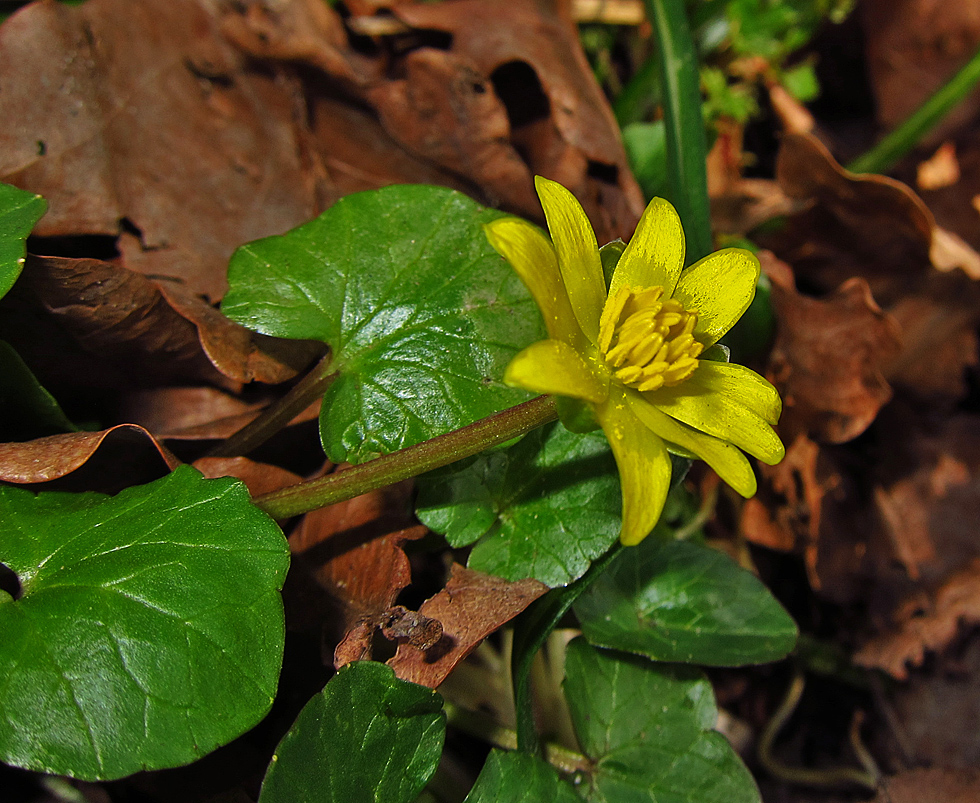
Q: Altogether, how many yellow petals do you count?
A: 9